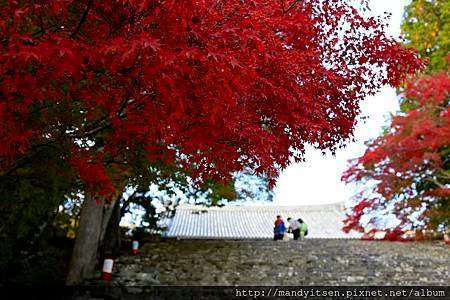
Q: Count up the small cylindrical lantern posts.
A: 2